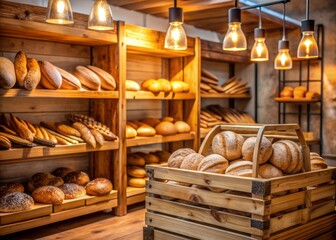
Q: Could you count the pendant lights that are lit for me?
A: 7